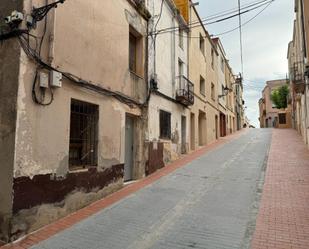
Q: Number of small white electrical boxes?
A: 2